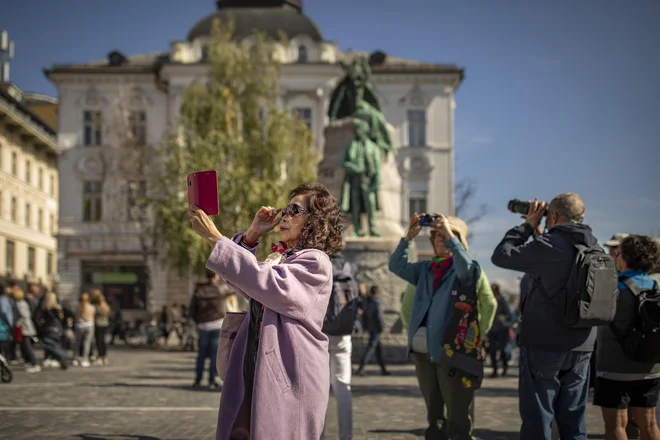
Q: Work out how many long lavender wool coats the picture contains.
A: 1